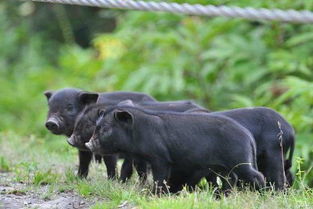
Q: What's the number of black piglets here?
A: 4